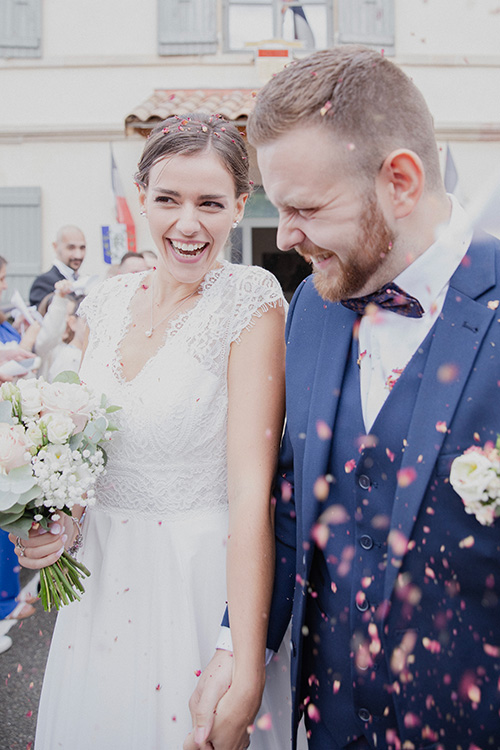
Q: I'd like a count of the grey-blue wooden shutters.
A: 4